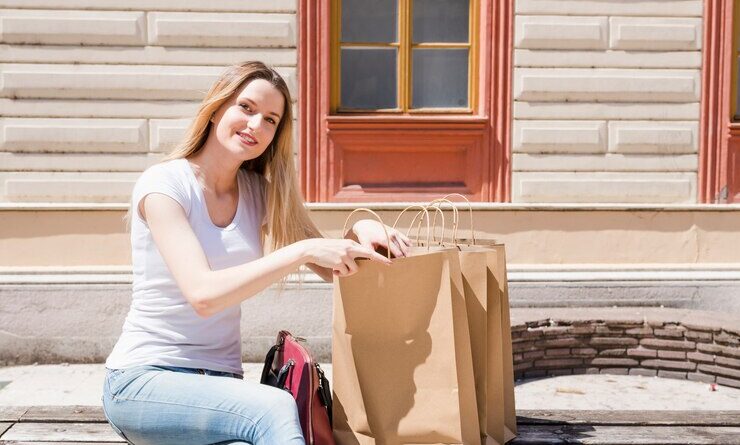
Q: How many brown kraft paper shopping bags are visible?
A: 3